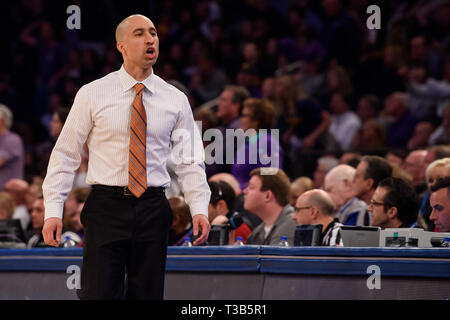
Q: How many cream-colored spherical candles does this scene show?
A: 0